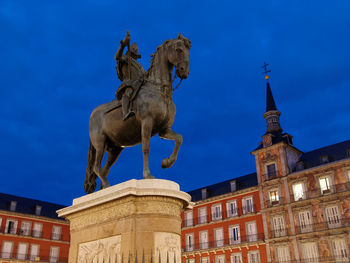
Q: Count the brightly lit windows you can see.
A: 3